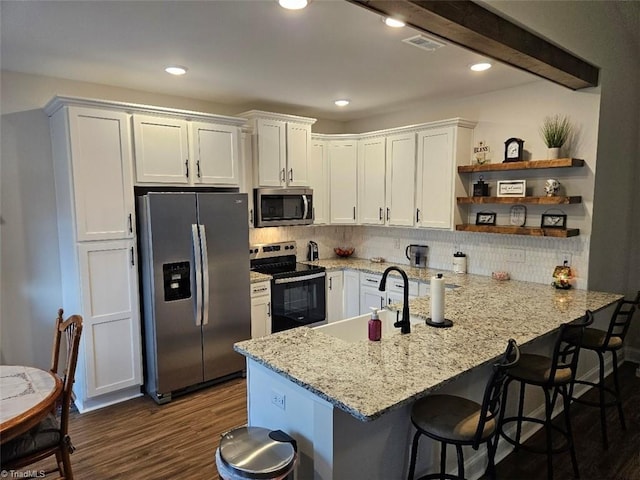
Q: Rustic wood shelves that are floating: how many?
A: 3